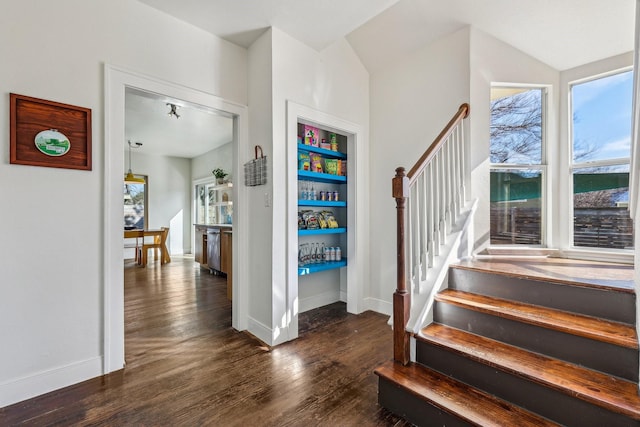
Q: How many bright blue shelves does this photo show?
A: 5